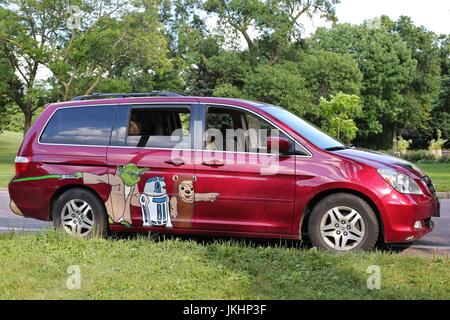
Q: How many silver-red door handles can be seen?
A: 2